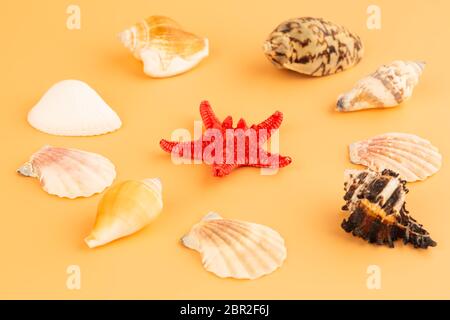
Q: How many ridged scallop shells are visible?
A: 3